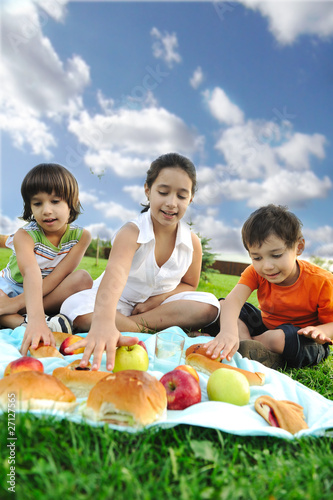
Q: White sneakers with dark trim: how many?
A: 1